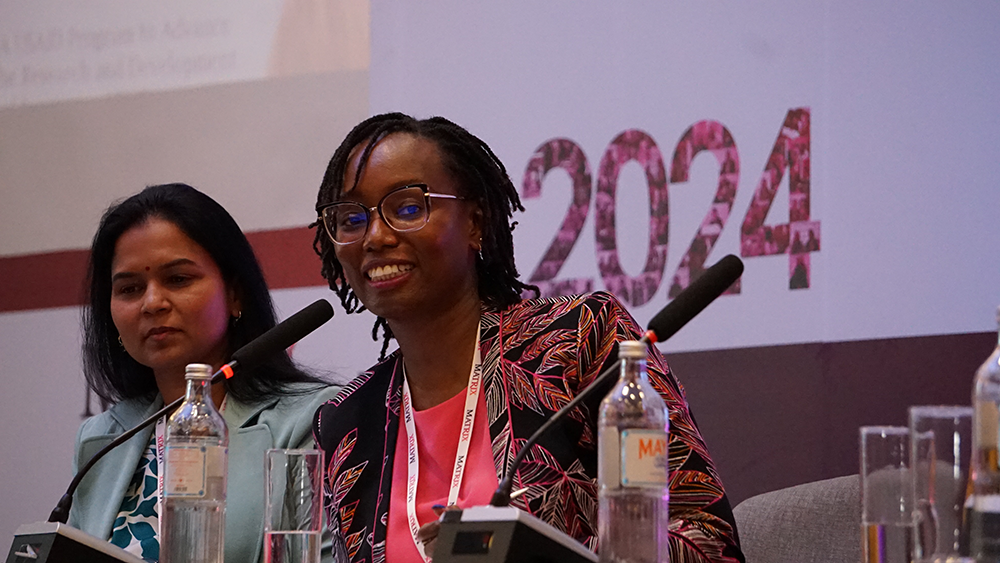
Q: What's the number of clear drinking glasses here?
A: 3